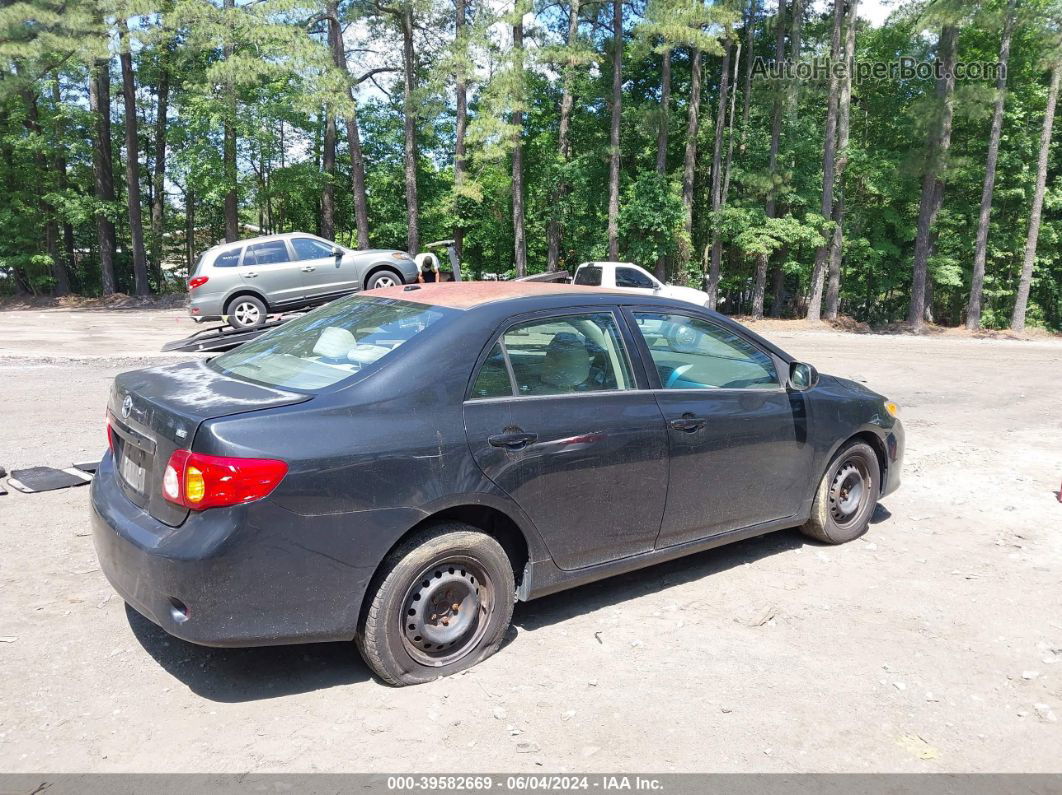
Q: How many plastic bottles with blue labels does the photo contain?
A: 0